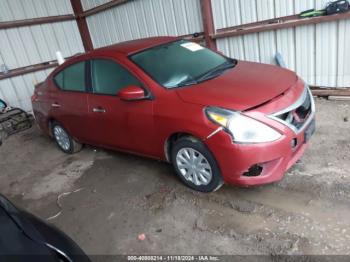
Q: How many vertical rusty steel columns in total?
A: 2